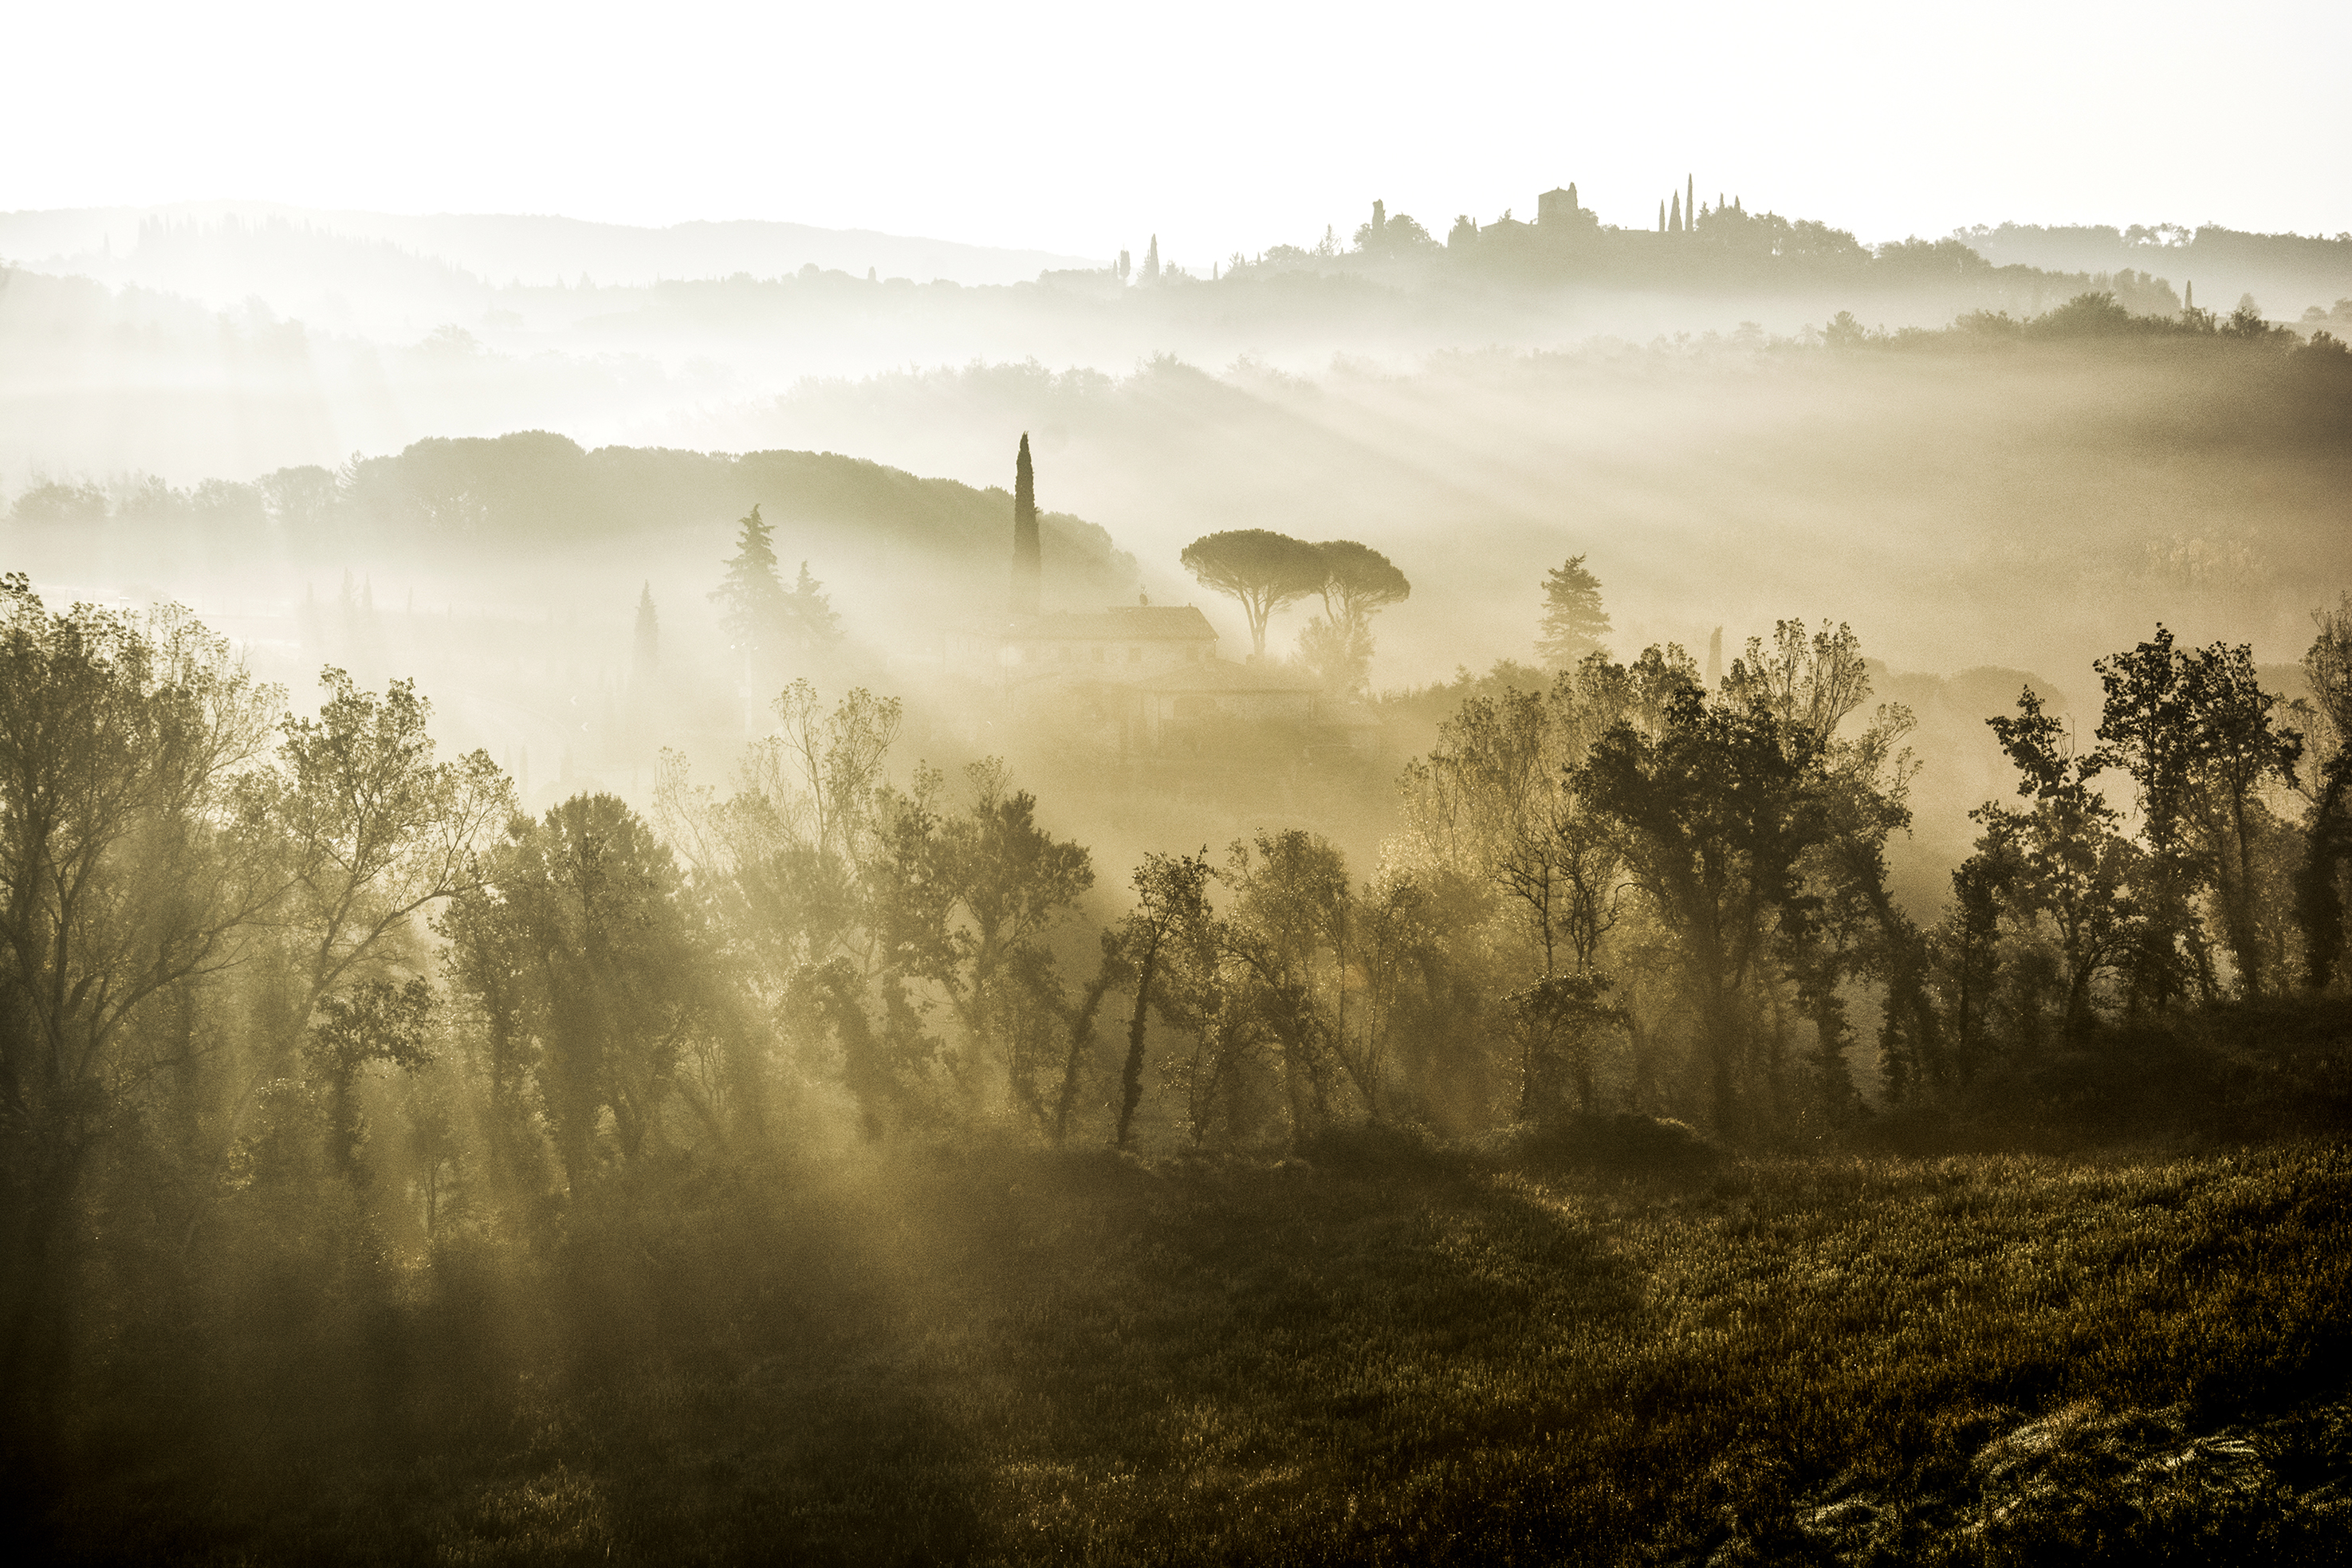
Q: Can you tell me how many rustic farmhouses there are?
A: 1